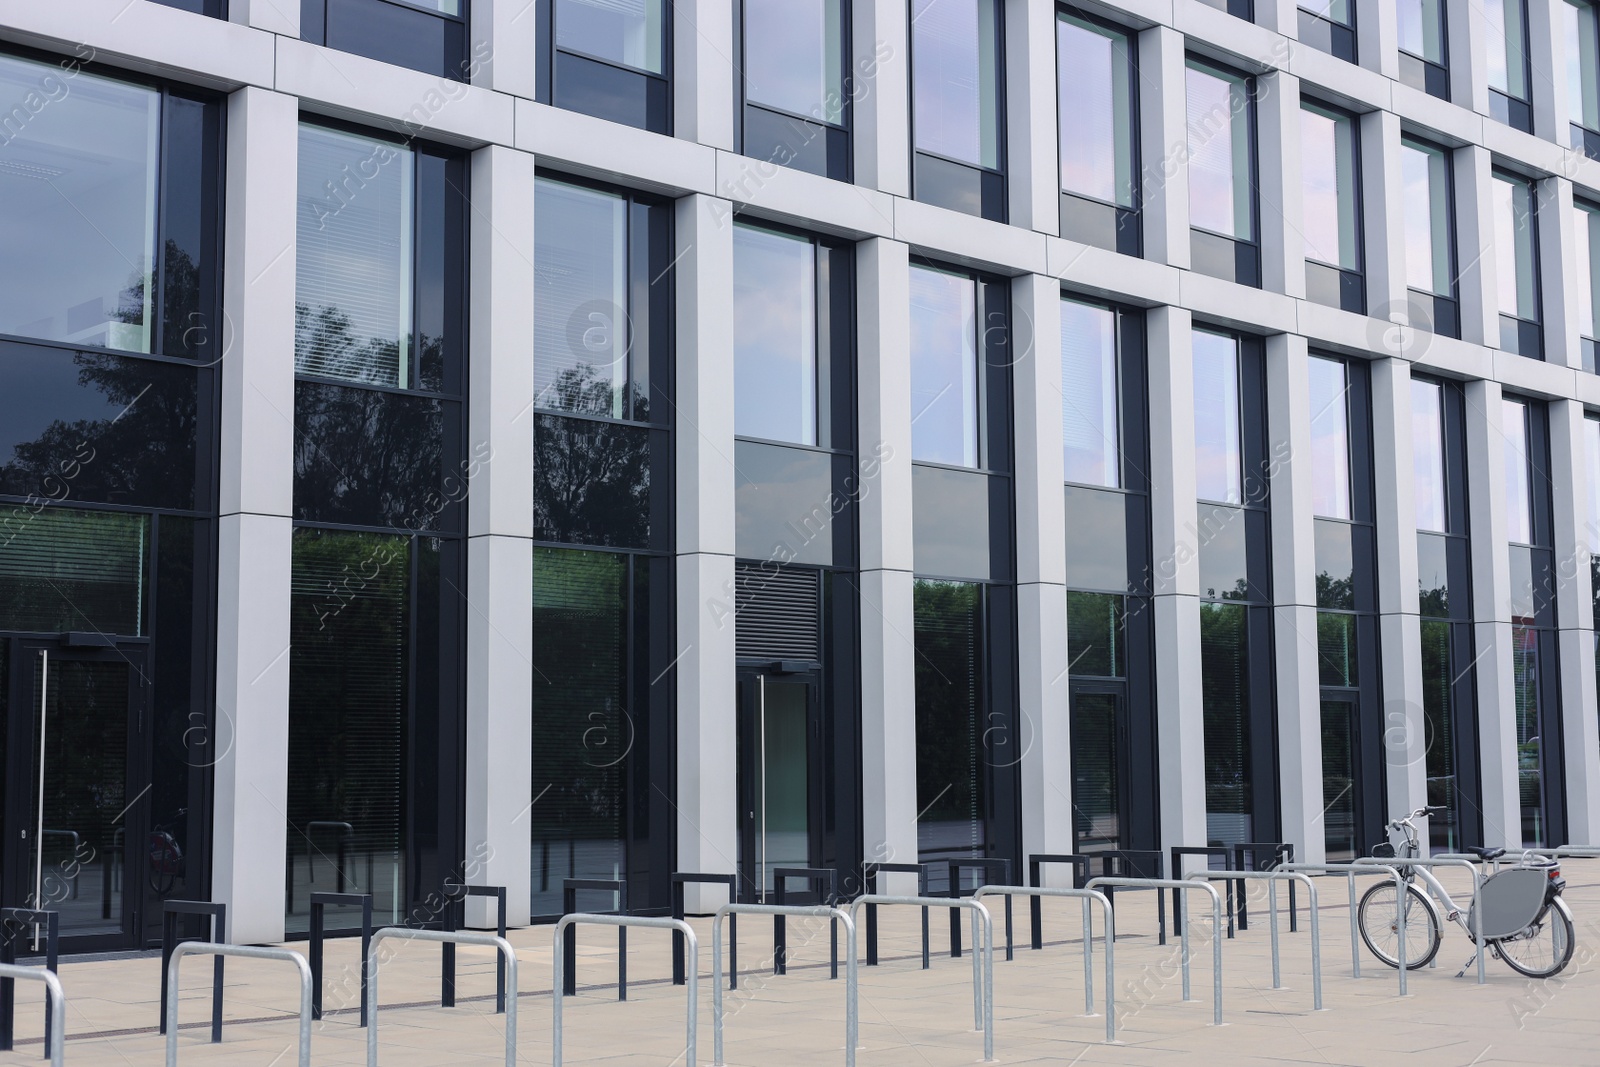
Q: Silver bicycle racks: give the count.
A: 14